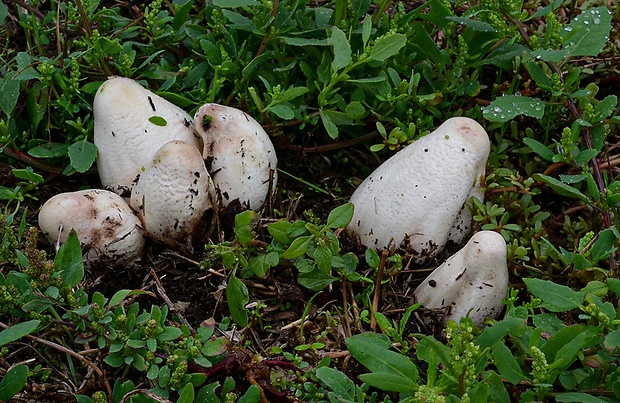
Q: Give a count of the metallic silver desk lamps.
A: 0